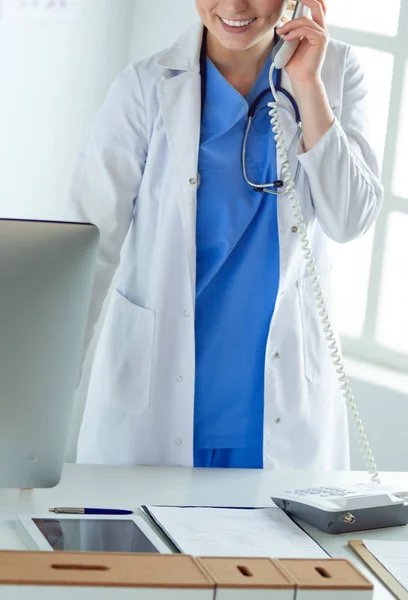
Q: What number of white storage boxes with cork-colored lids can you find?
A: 3